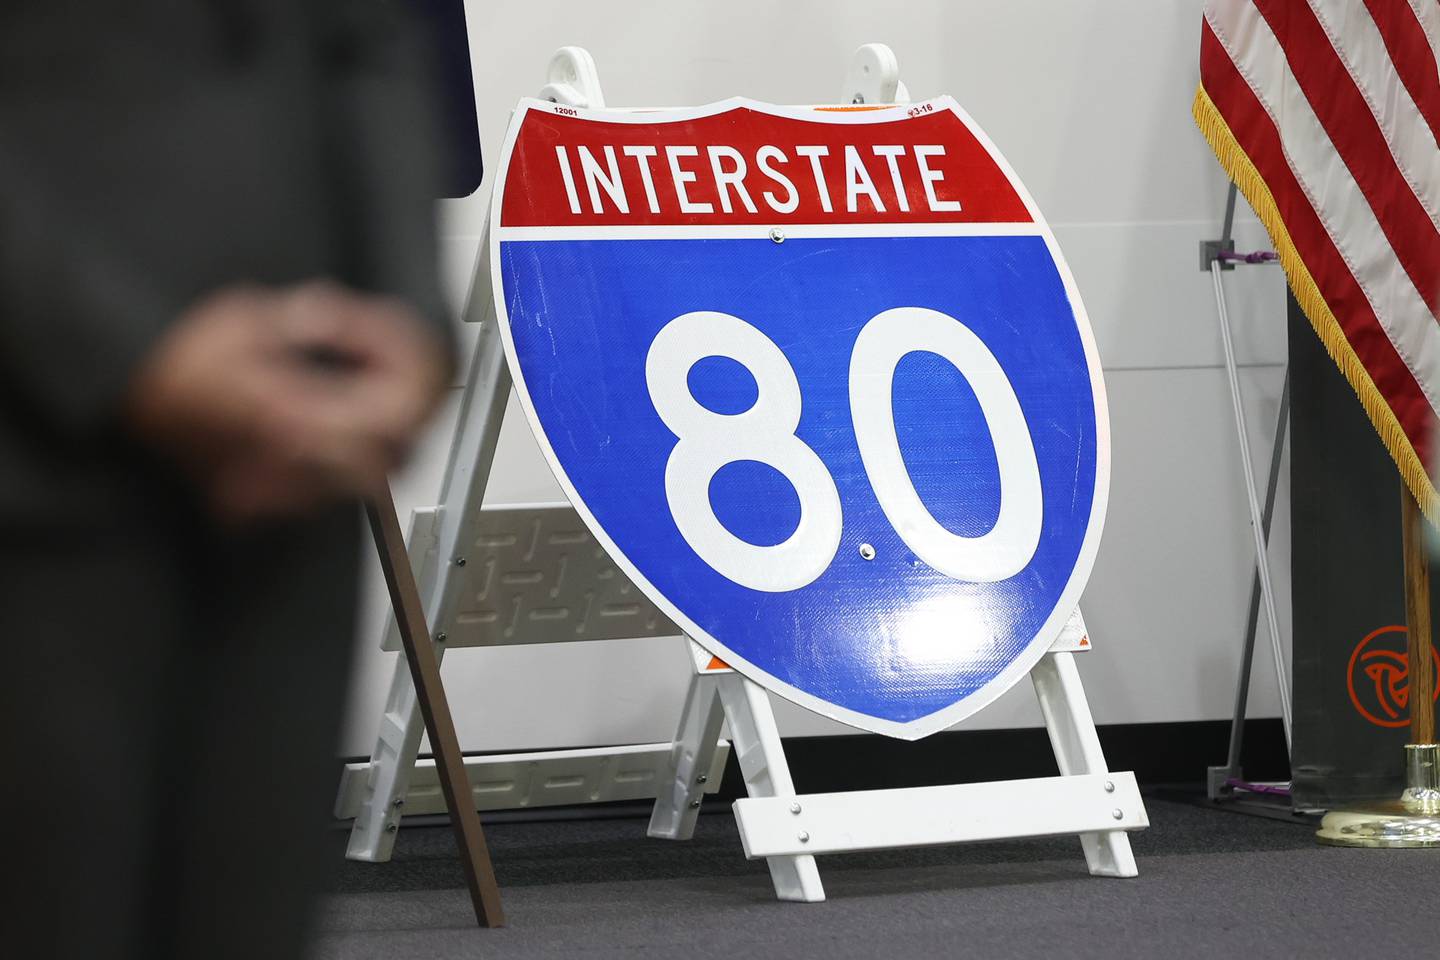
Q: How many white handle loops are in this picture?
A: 2